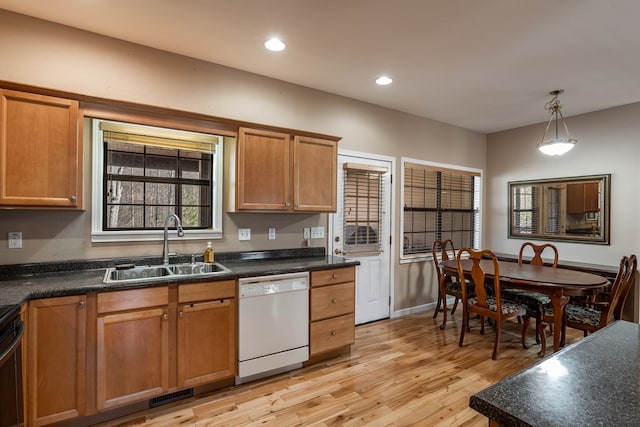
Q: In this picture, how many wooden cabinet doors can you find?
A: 6